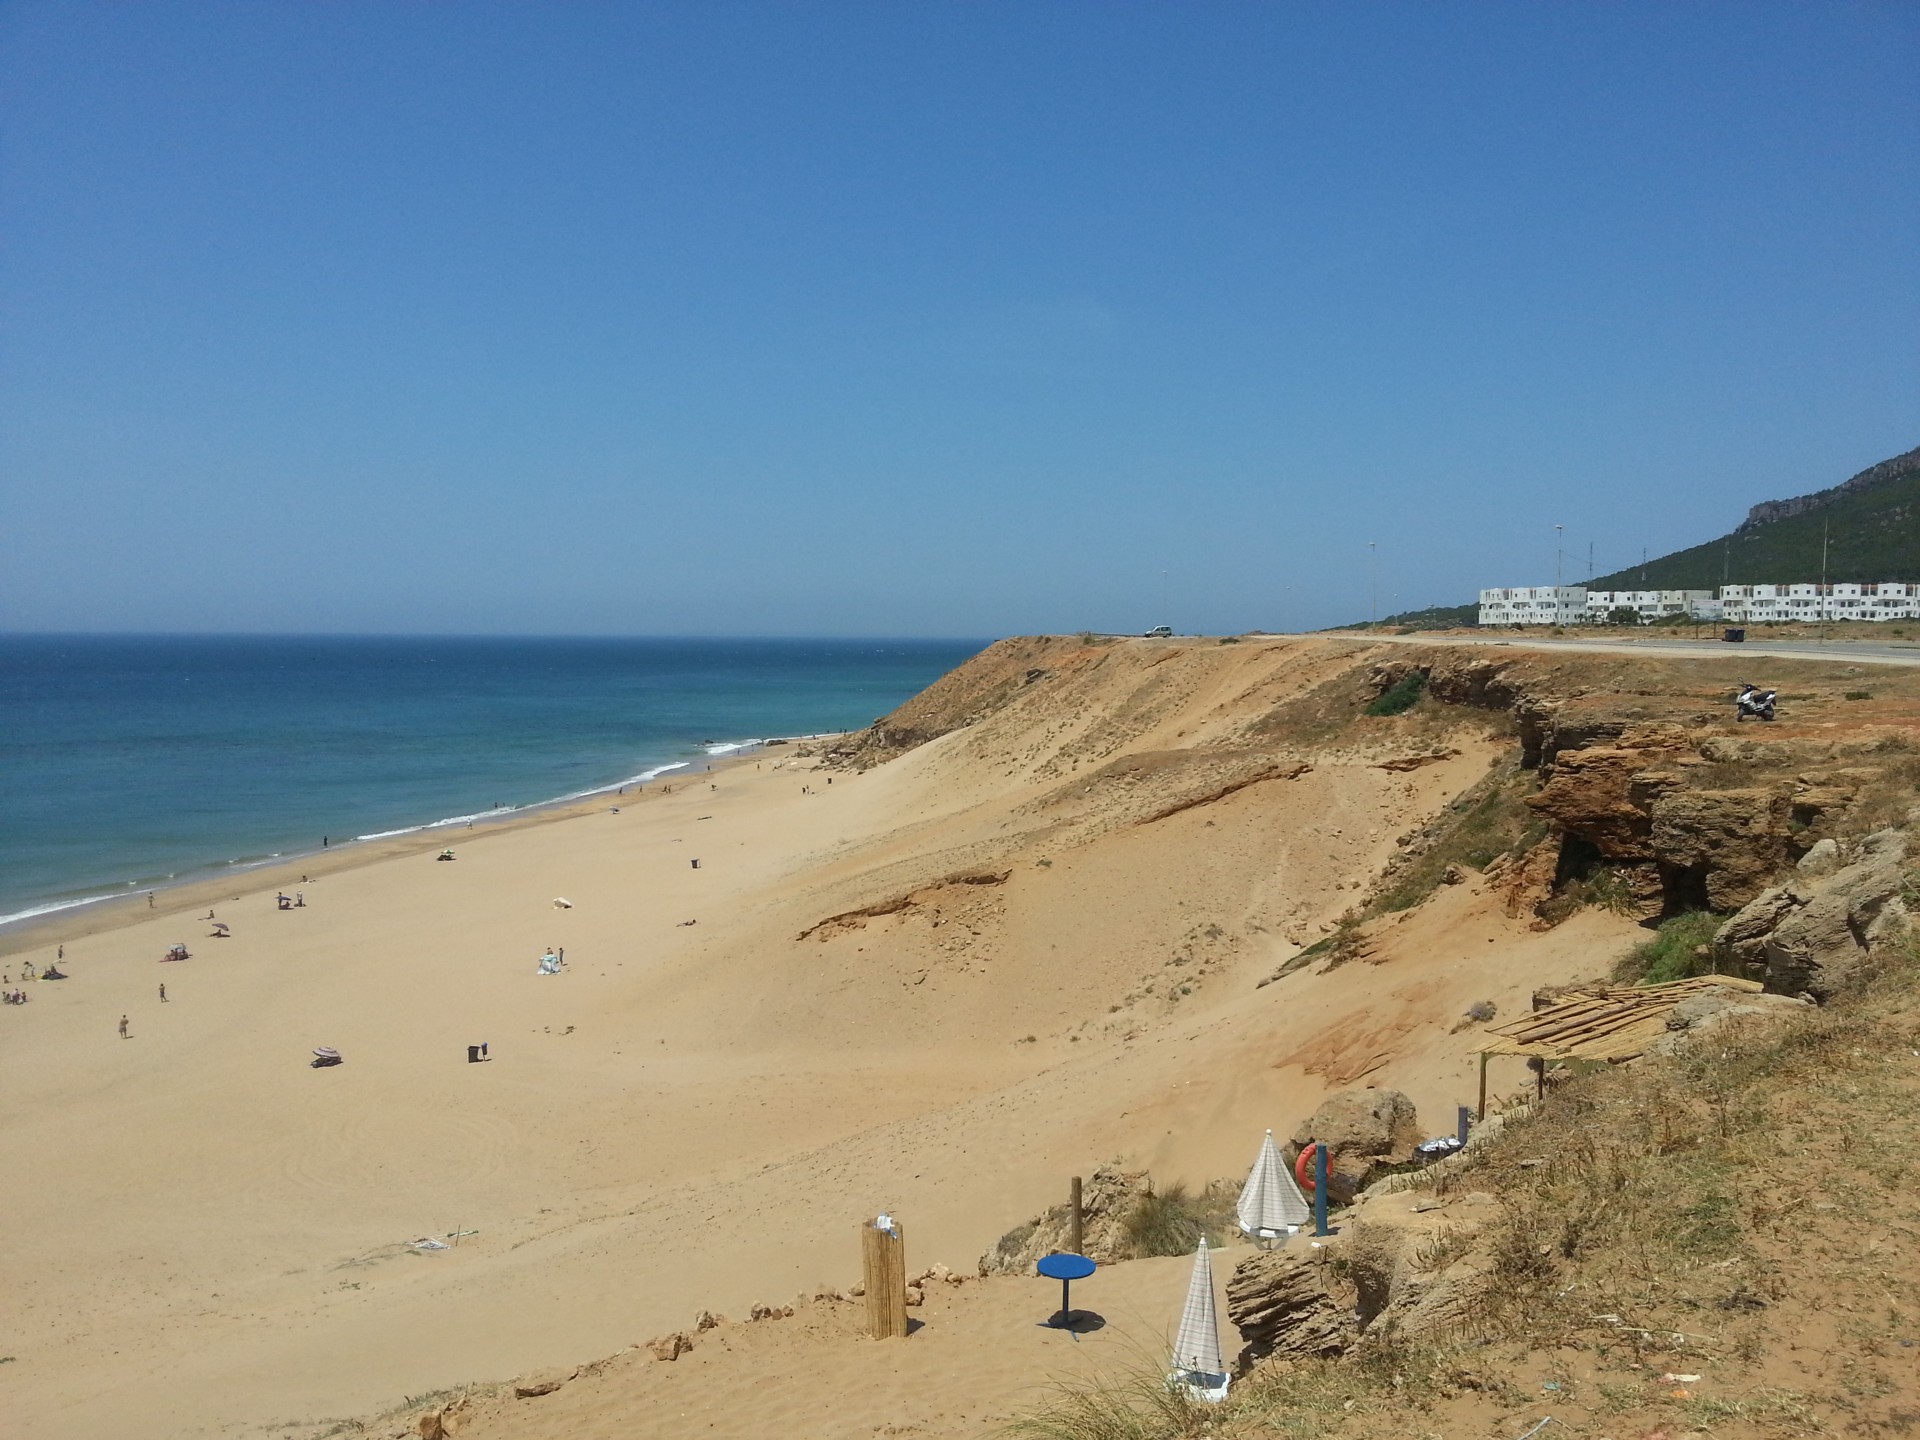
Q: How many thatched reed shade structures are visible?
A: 1